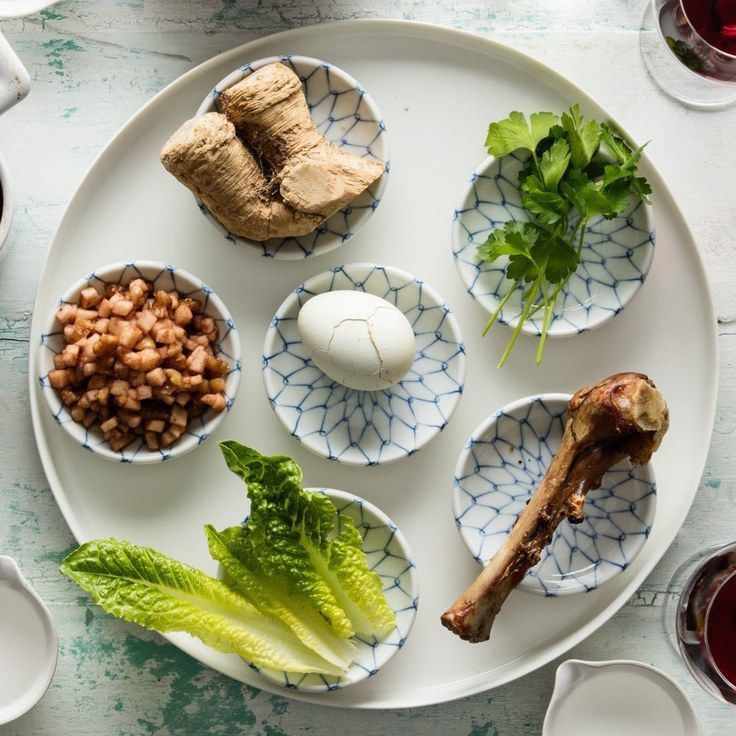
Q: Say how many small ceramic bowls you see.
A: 6